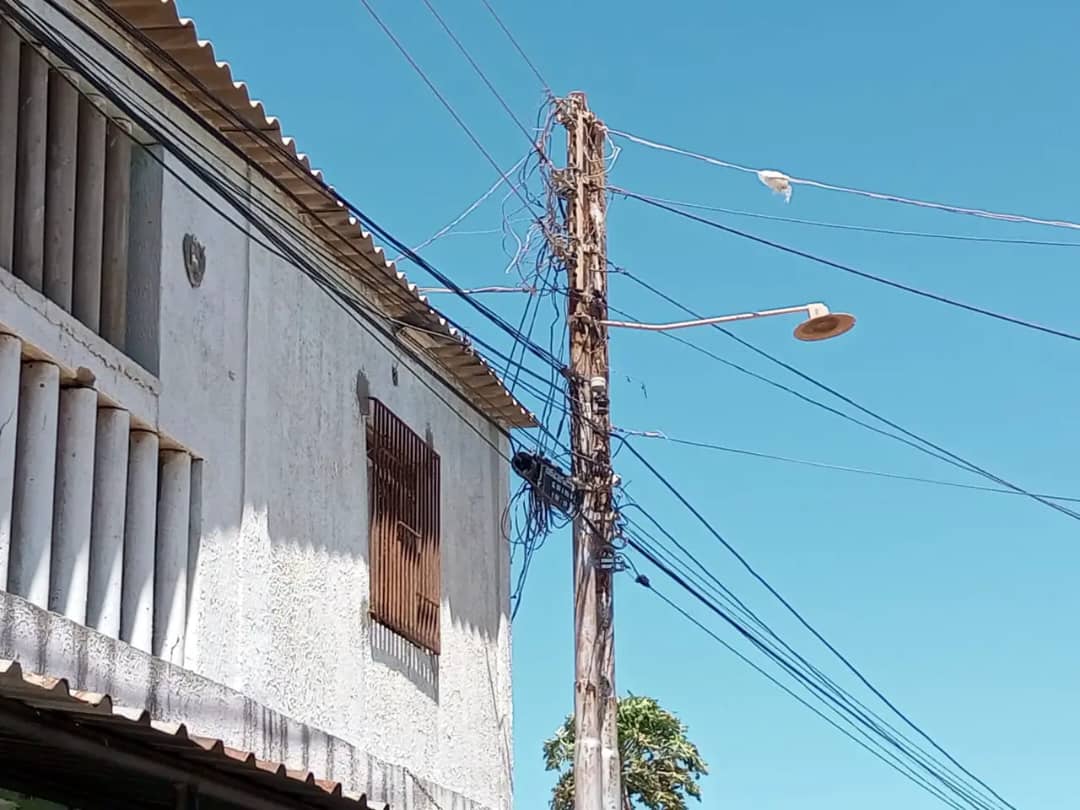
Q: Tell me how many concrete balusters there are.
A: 11